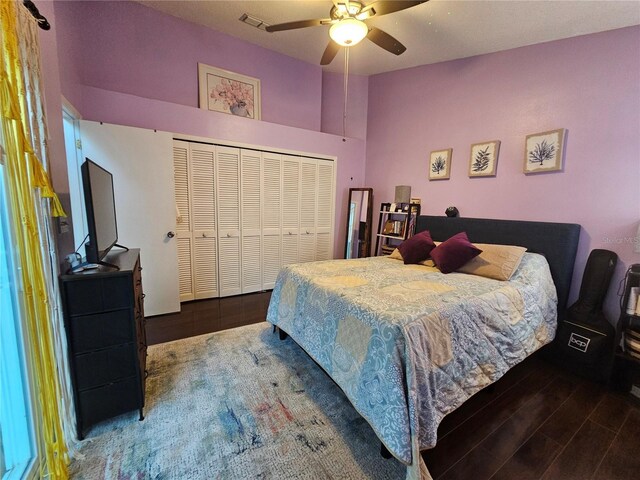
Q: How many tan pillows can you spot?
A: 2